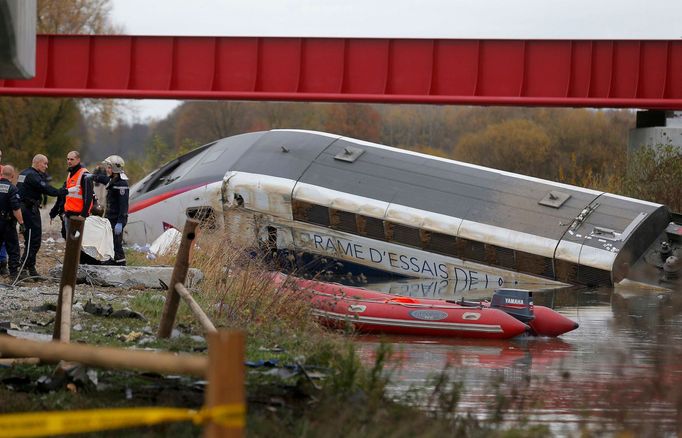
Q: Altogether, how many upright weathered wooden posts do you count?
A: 3